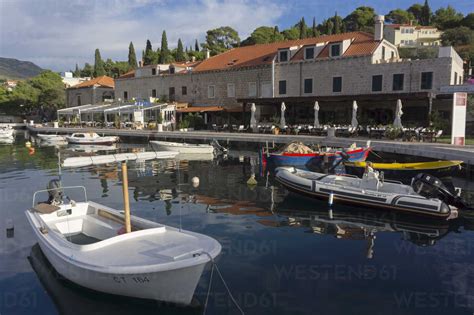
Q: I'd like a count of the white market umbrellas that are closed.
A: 5